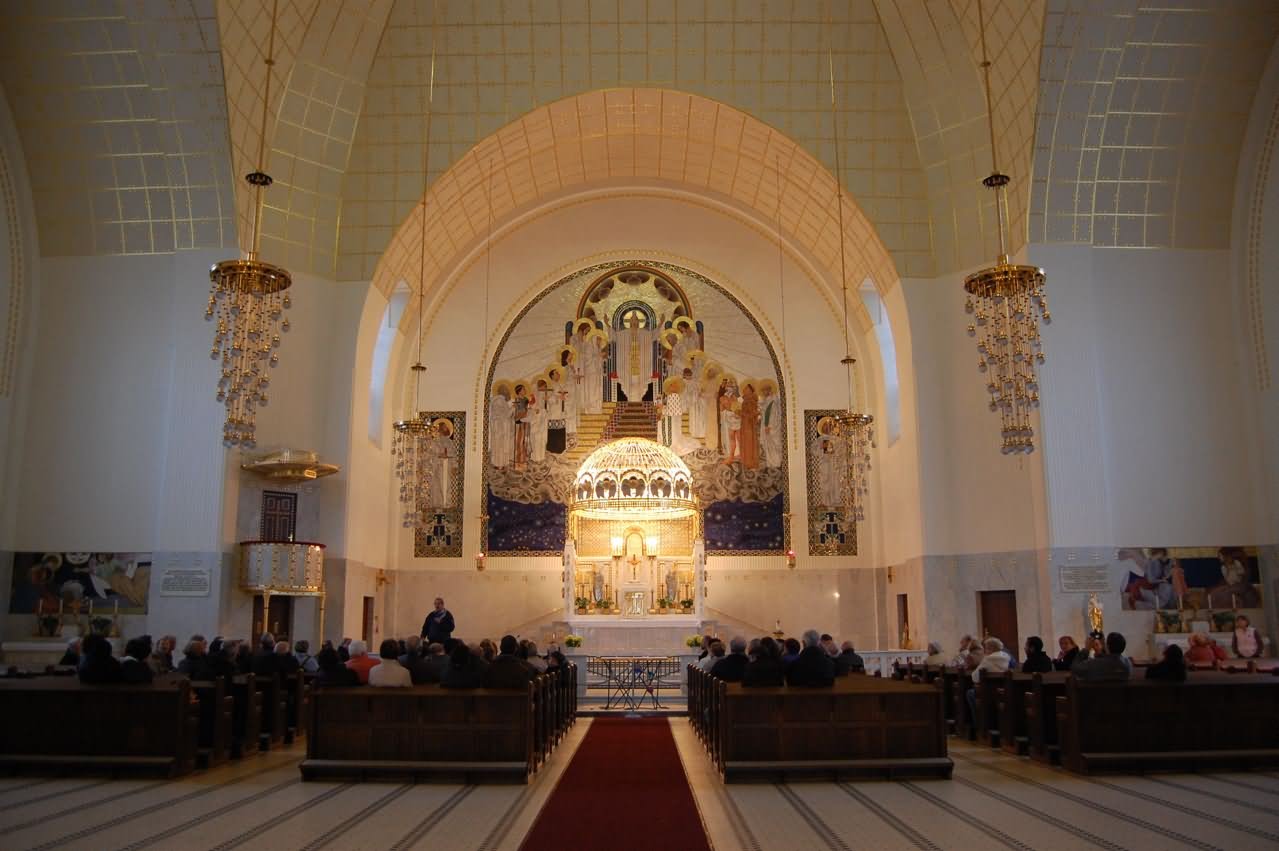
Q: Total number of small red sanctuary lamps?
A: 2